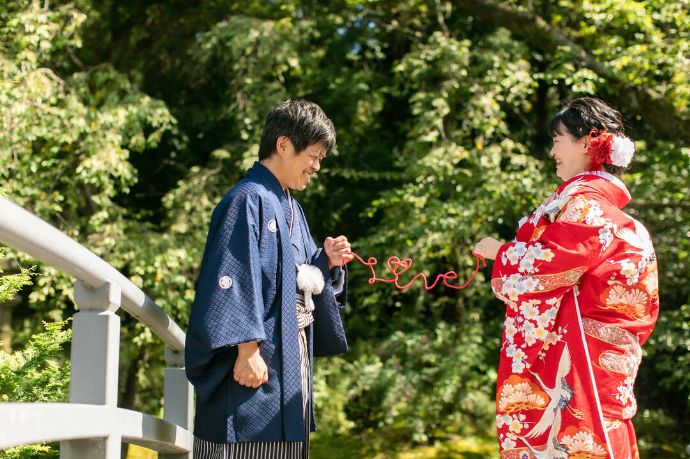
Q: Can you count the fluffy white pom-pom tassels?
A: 1